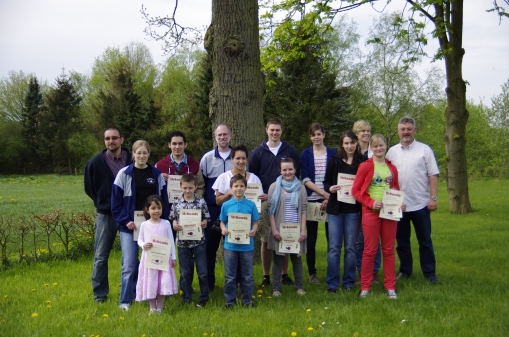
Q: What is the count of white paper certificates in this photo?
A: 10